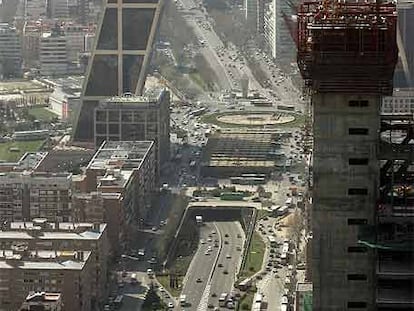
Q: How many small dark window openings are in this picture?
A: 8